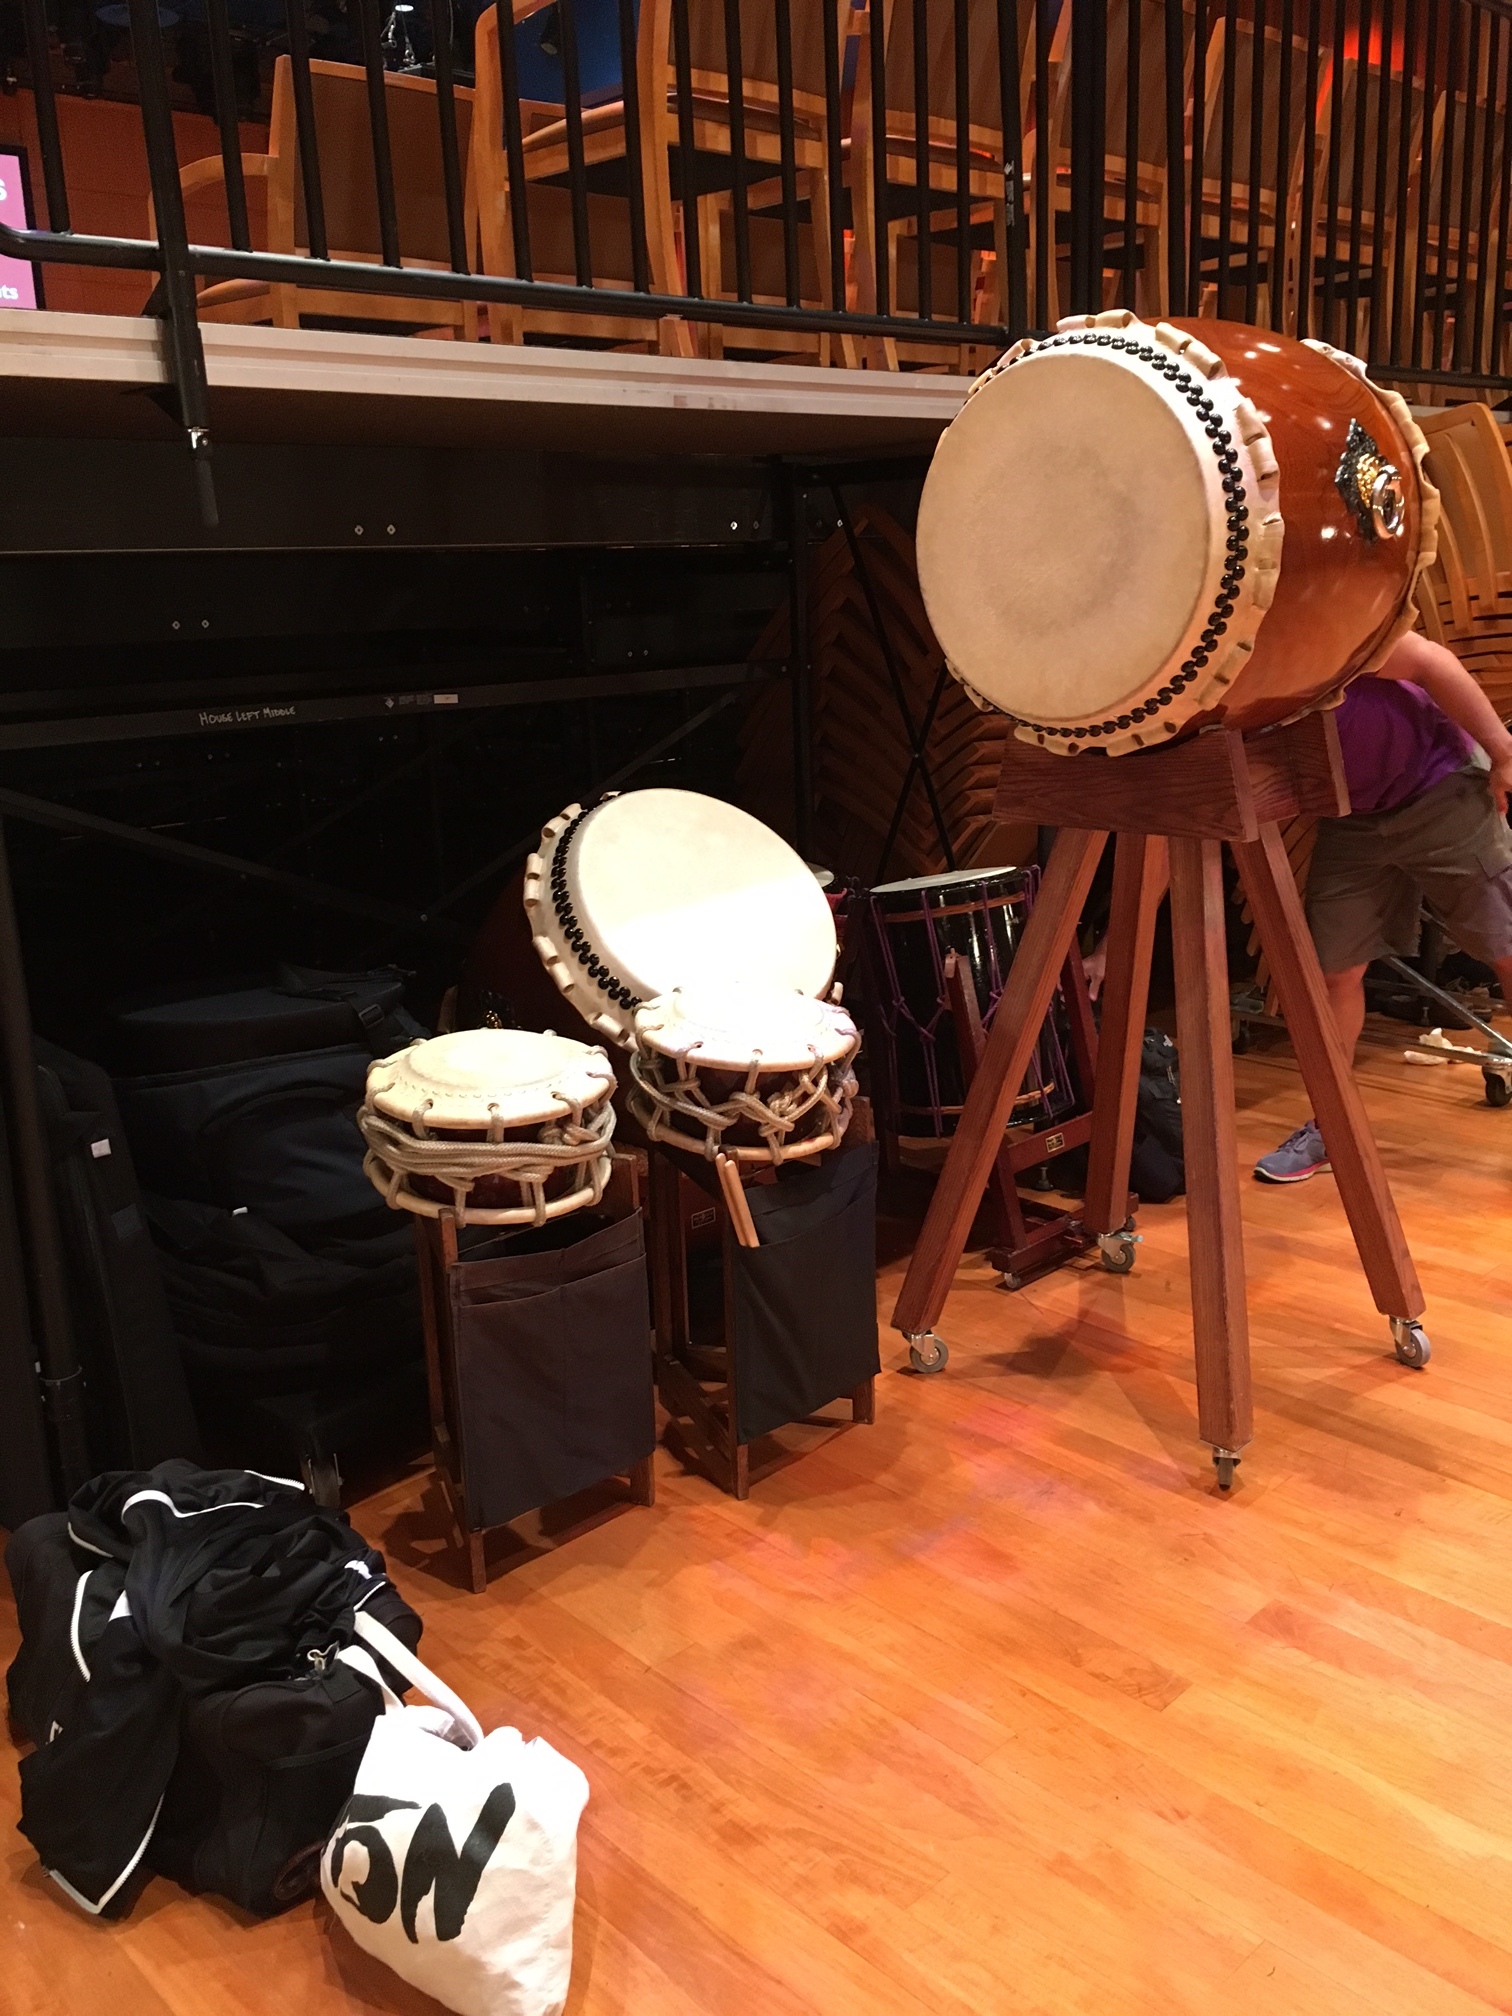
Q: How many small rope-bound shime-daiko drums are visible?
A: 2